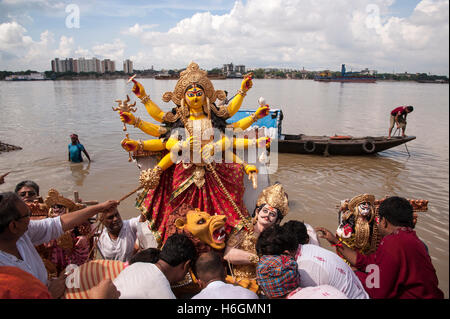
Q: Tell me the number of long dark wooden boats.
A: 1